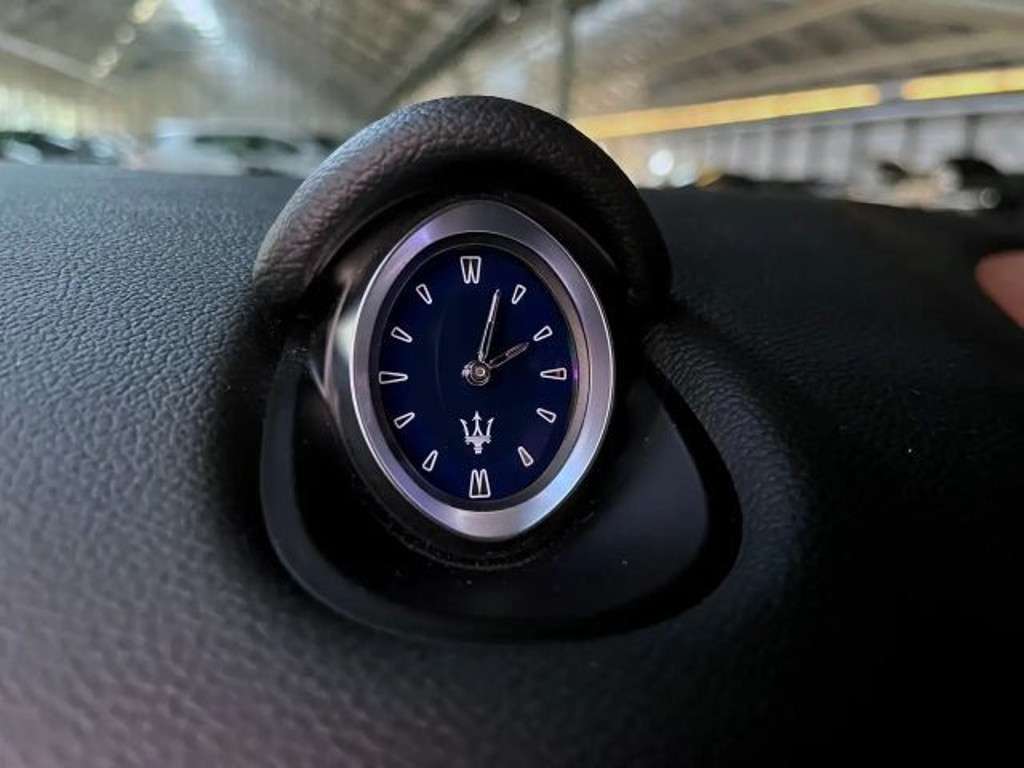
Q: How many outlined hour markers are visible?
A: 12